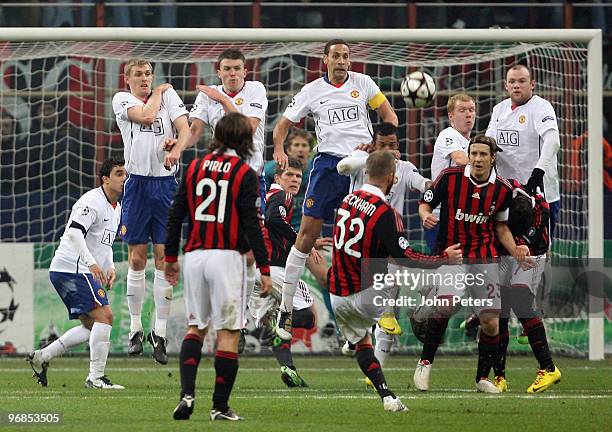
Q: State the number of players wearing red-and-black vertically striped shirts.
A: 5